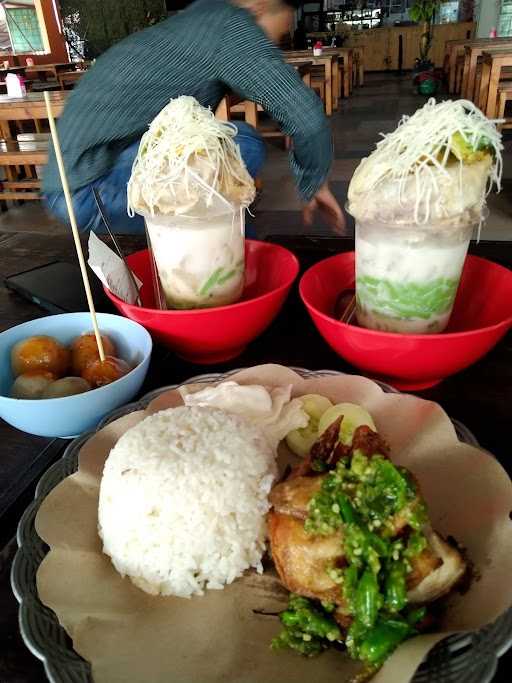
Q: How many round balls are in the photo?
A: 5